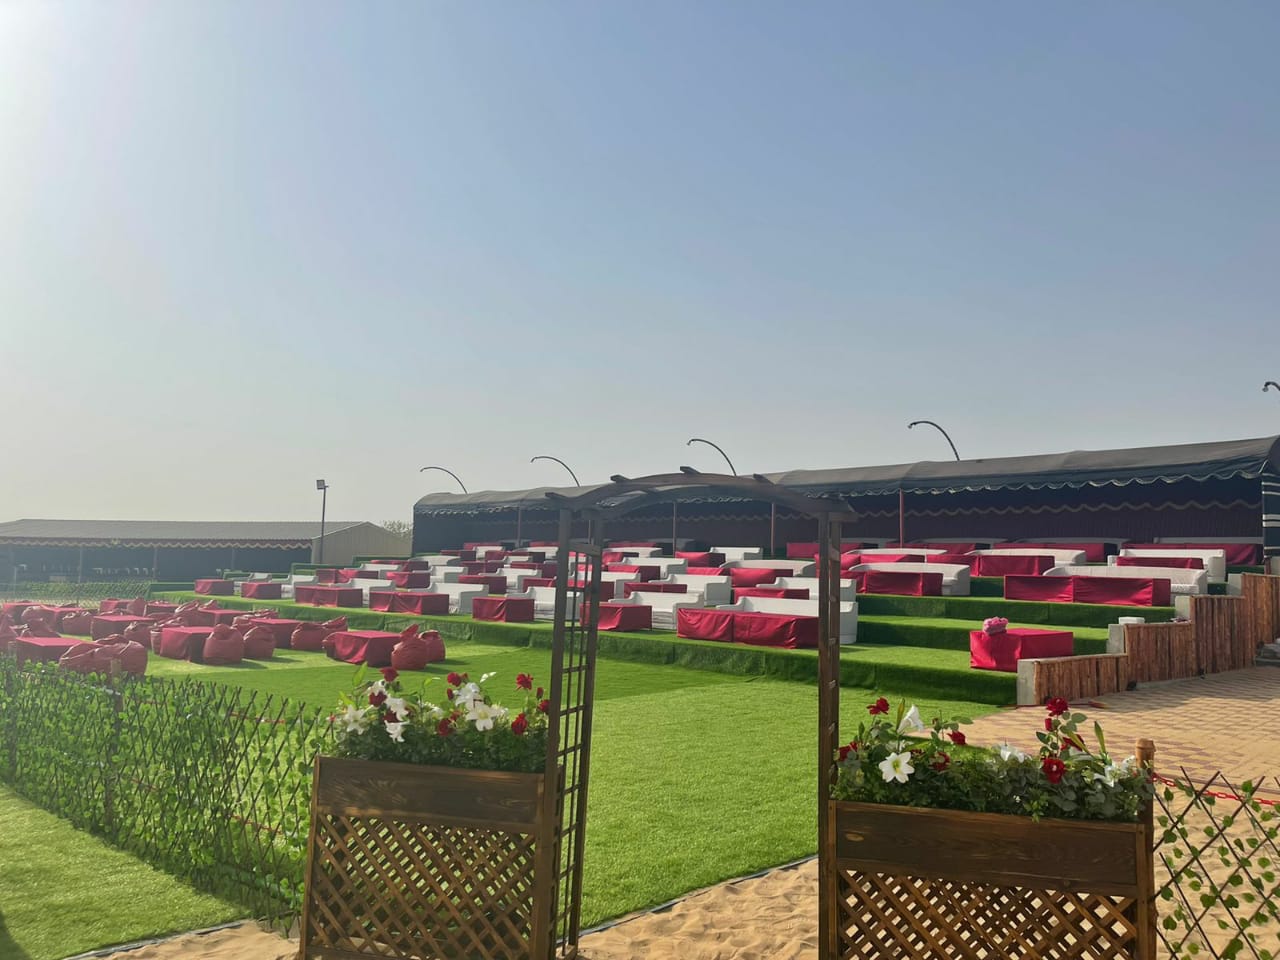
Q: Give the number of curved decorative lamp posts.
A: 5